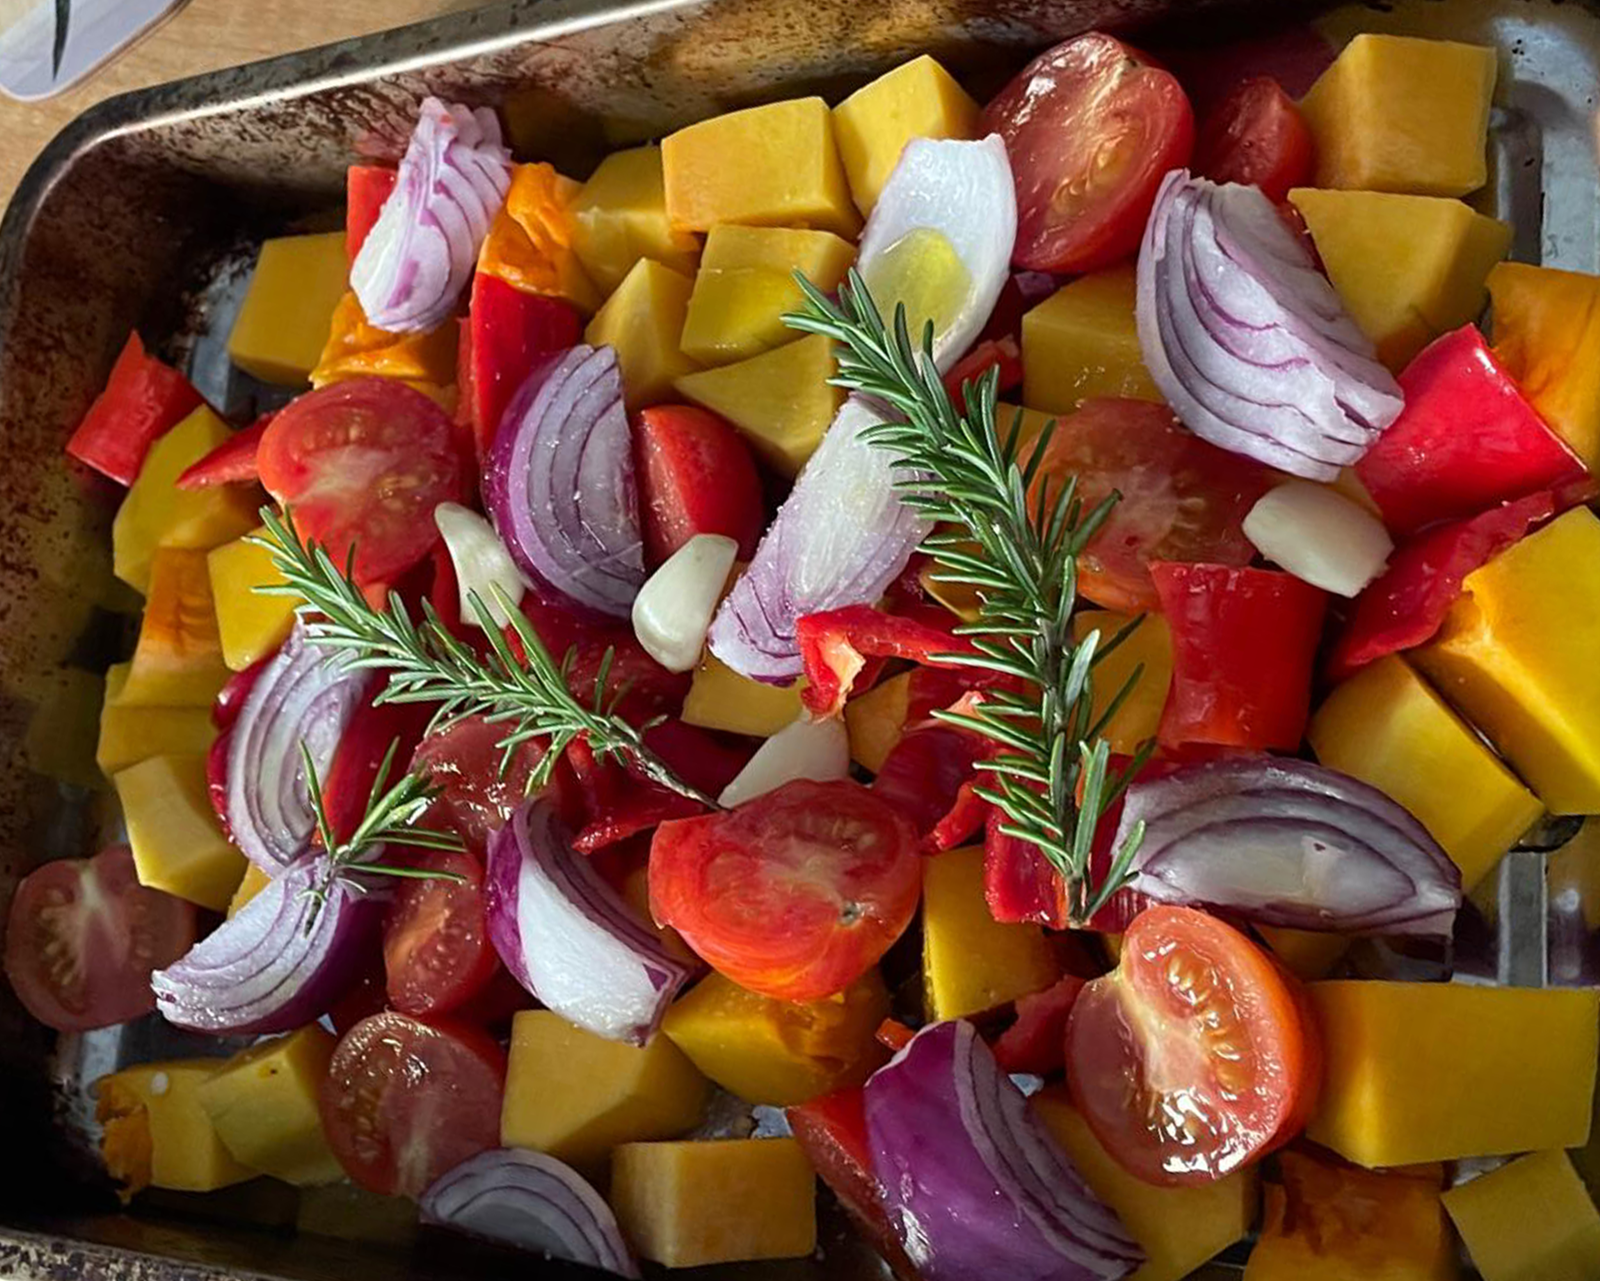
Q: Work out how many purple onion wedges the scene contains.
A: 11